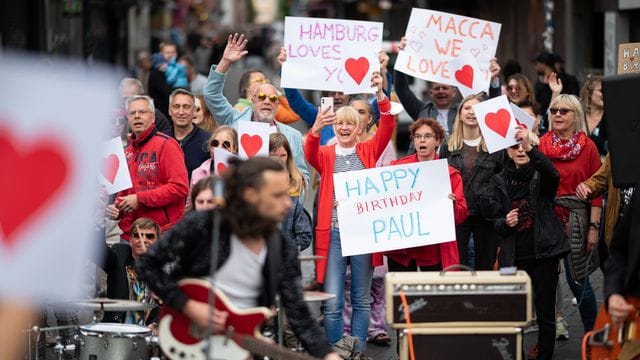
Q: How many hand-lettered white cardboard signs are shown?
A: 3